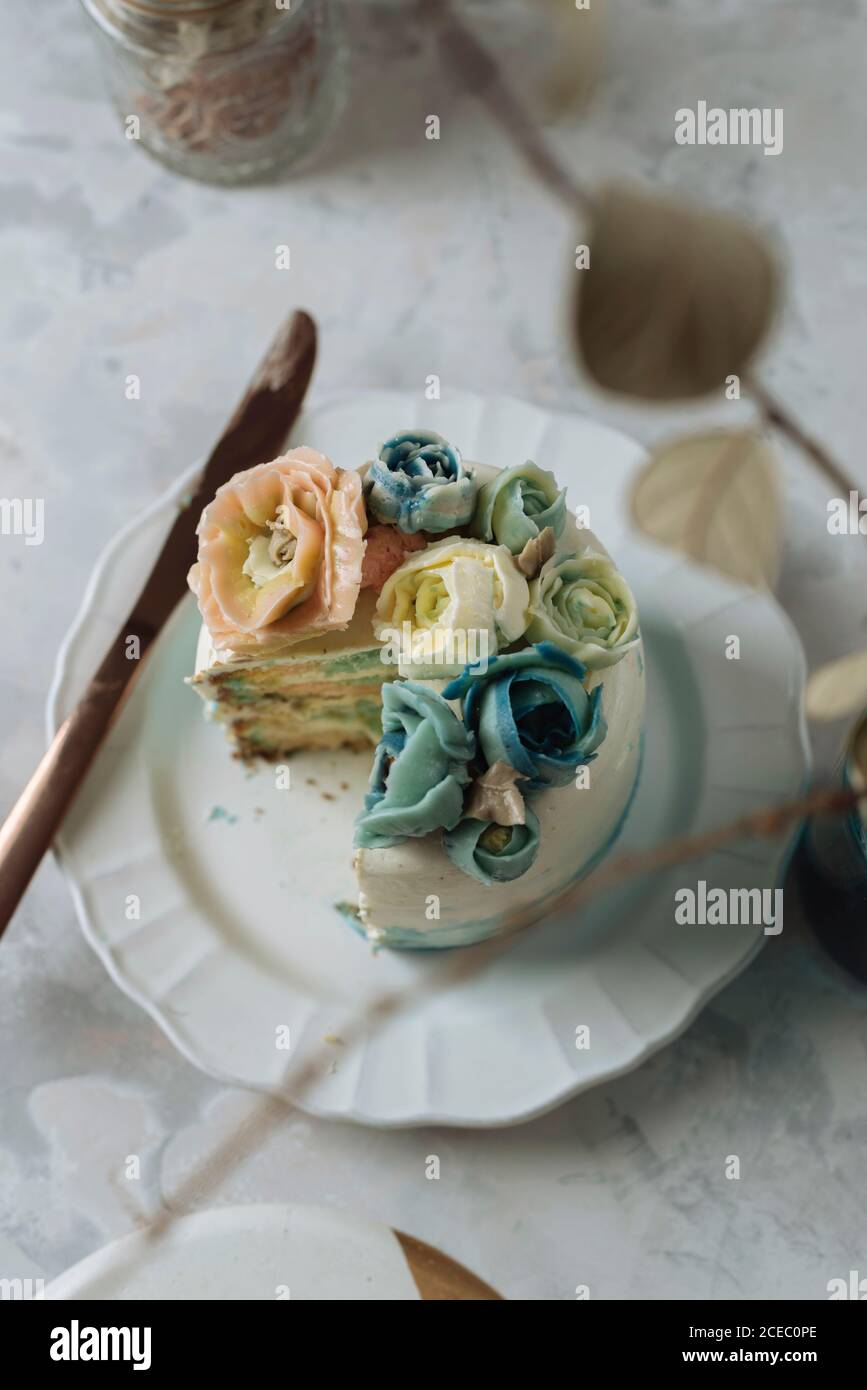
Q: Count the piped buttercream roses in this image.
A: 8